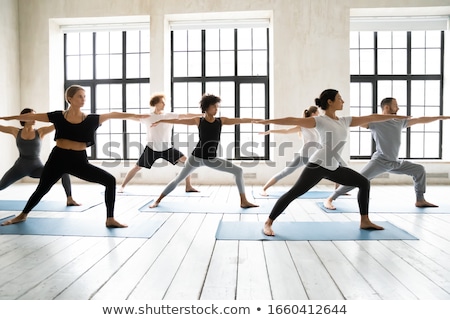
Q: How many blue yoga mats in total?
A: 7